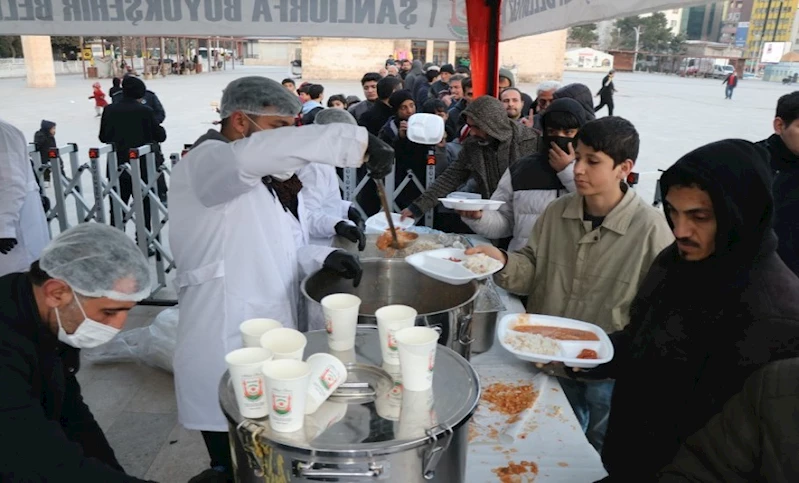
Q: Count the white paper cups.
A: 8